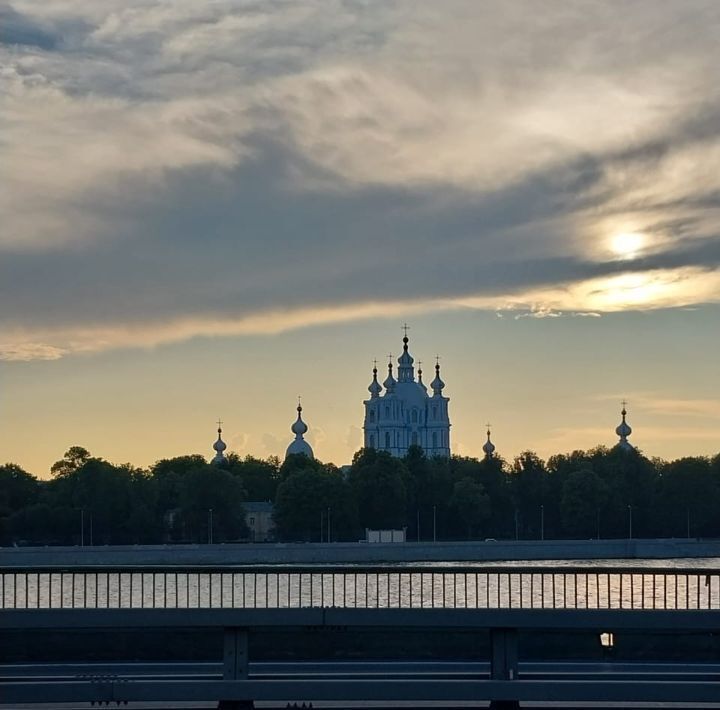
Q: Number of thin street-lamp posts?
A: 12